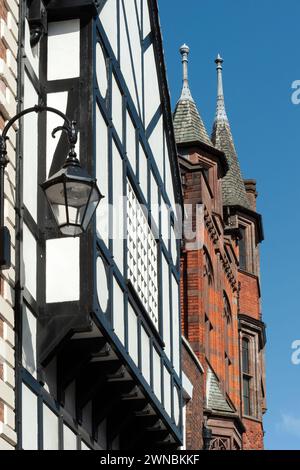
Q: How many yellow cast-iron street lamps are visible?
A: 0